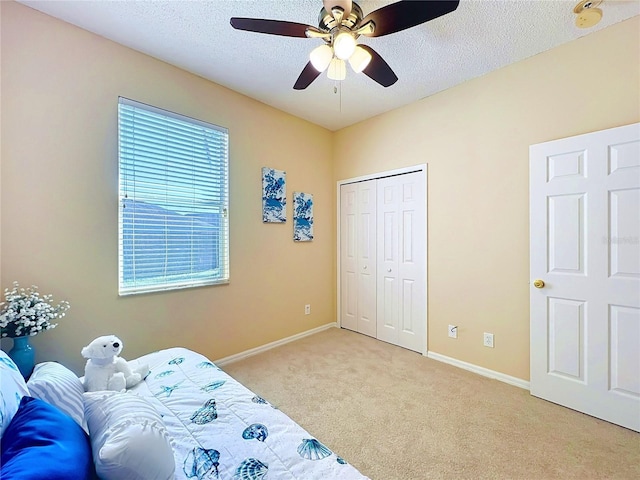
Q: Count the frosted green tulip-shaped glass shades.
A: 0